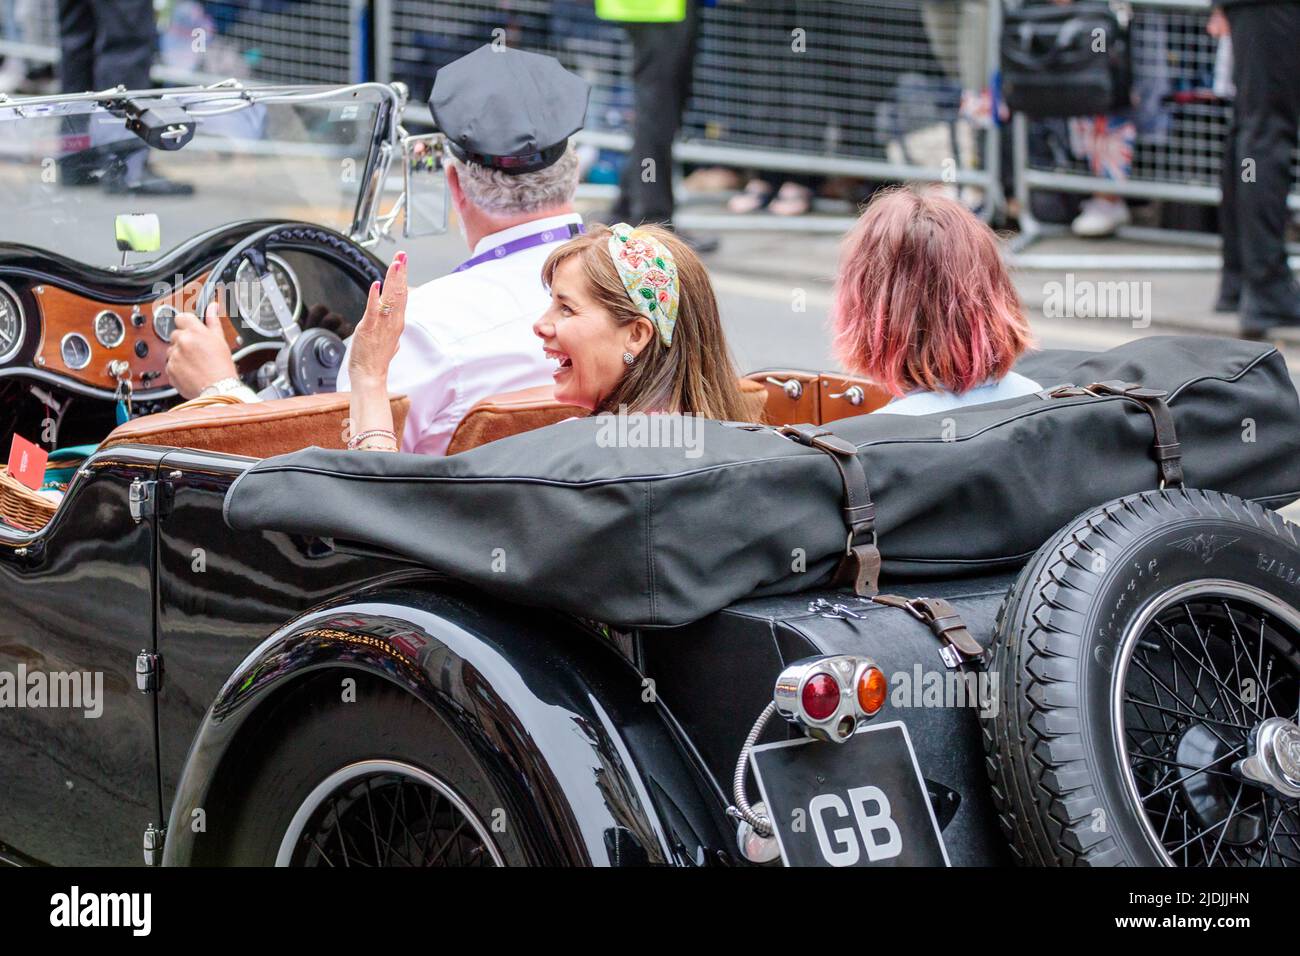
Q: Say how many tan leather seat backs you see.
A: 2